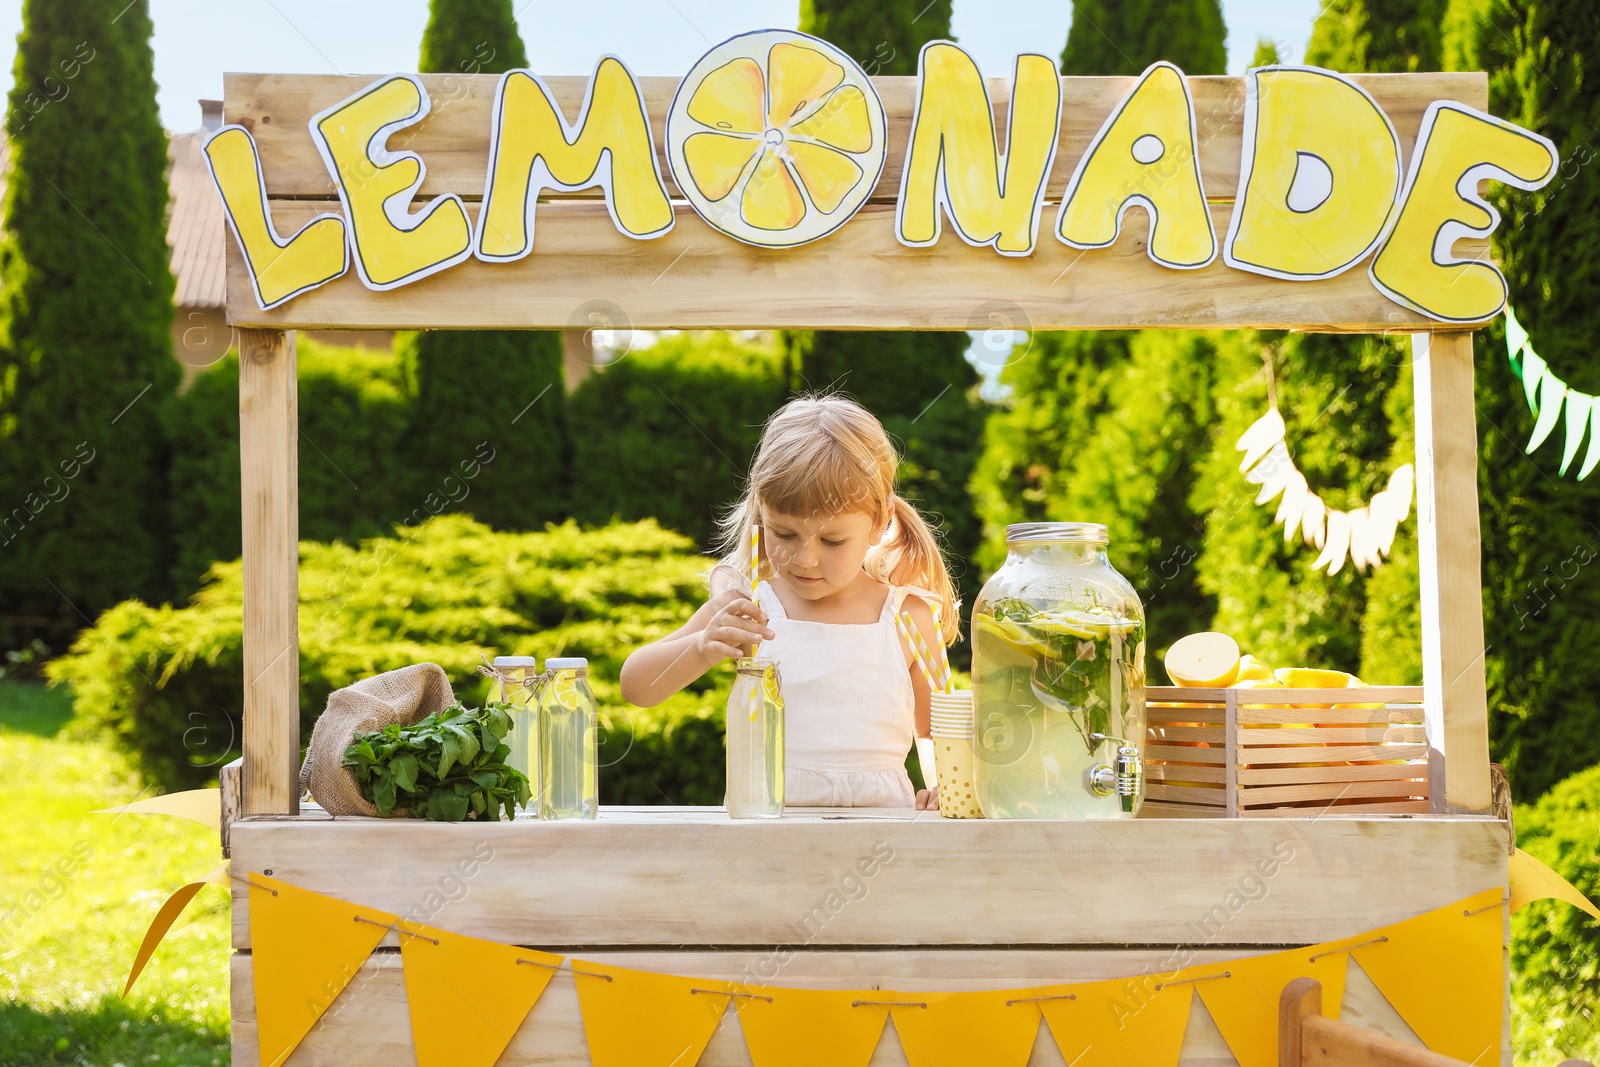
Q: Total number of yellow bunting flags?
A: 11